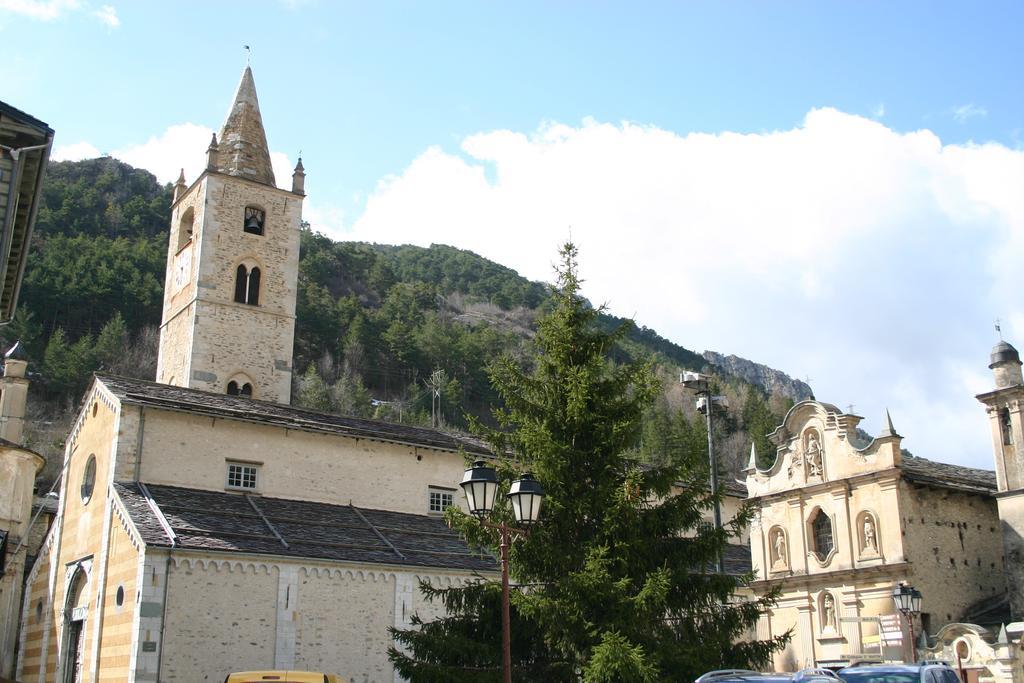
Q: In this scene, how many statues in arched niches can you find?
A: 4